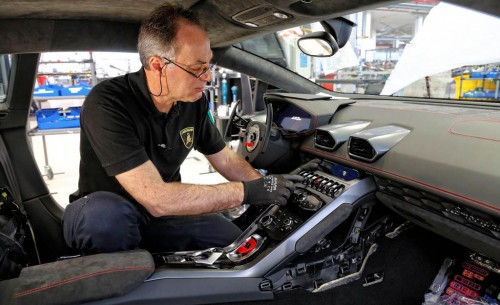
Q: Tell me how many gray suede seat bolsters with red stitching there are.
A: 1